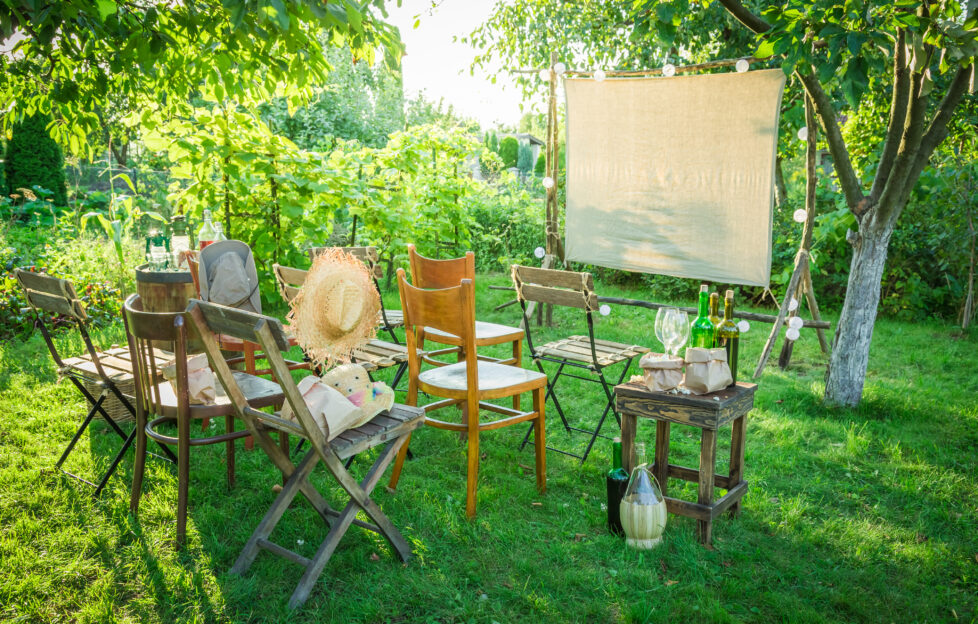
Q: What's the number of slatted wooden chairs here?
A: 5